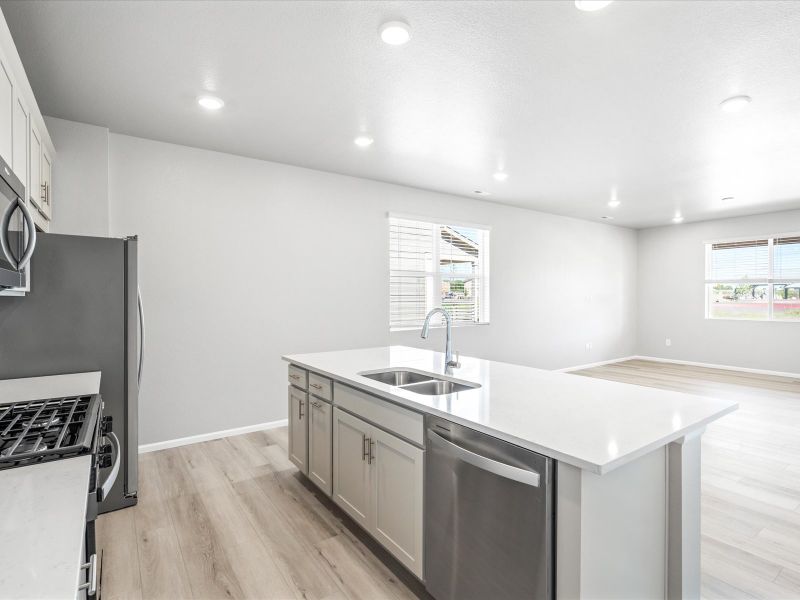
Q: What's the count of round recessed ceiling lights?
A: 8